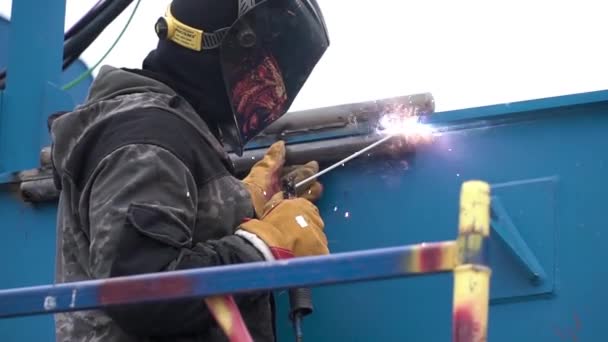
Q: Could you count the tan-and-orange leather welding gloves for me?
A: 2